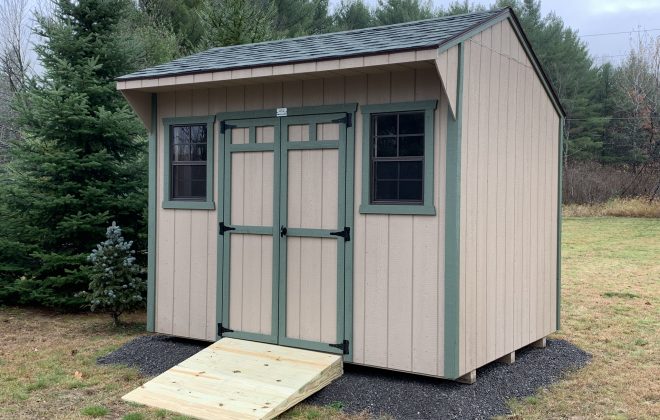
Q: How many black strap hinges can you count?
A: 6